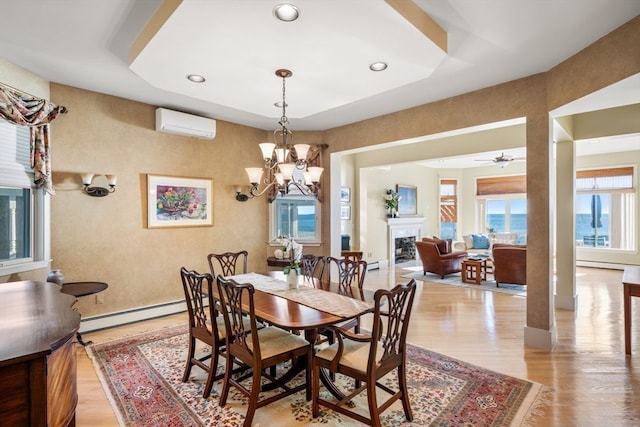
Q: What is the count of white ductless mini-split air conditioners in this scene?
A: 1